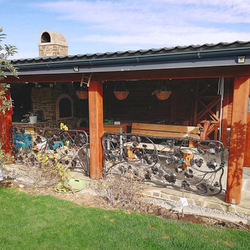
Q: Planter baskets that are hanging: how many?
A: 3